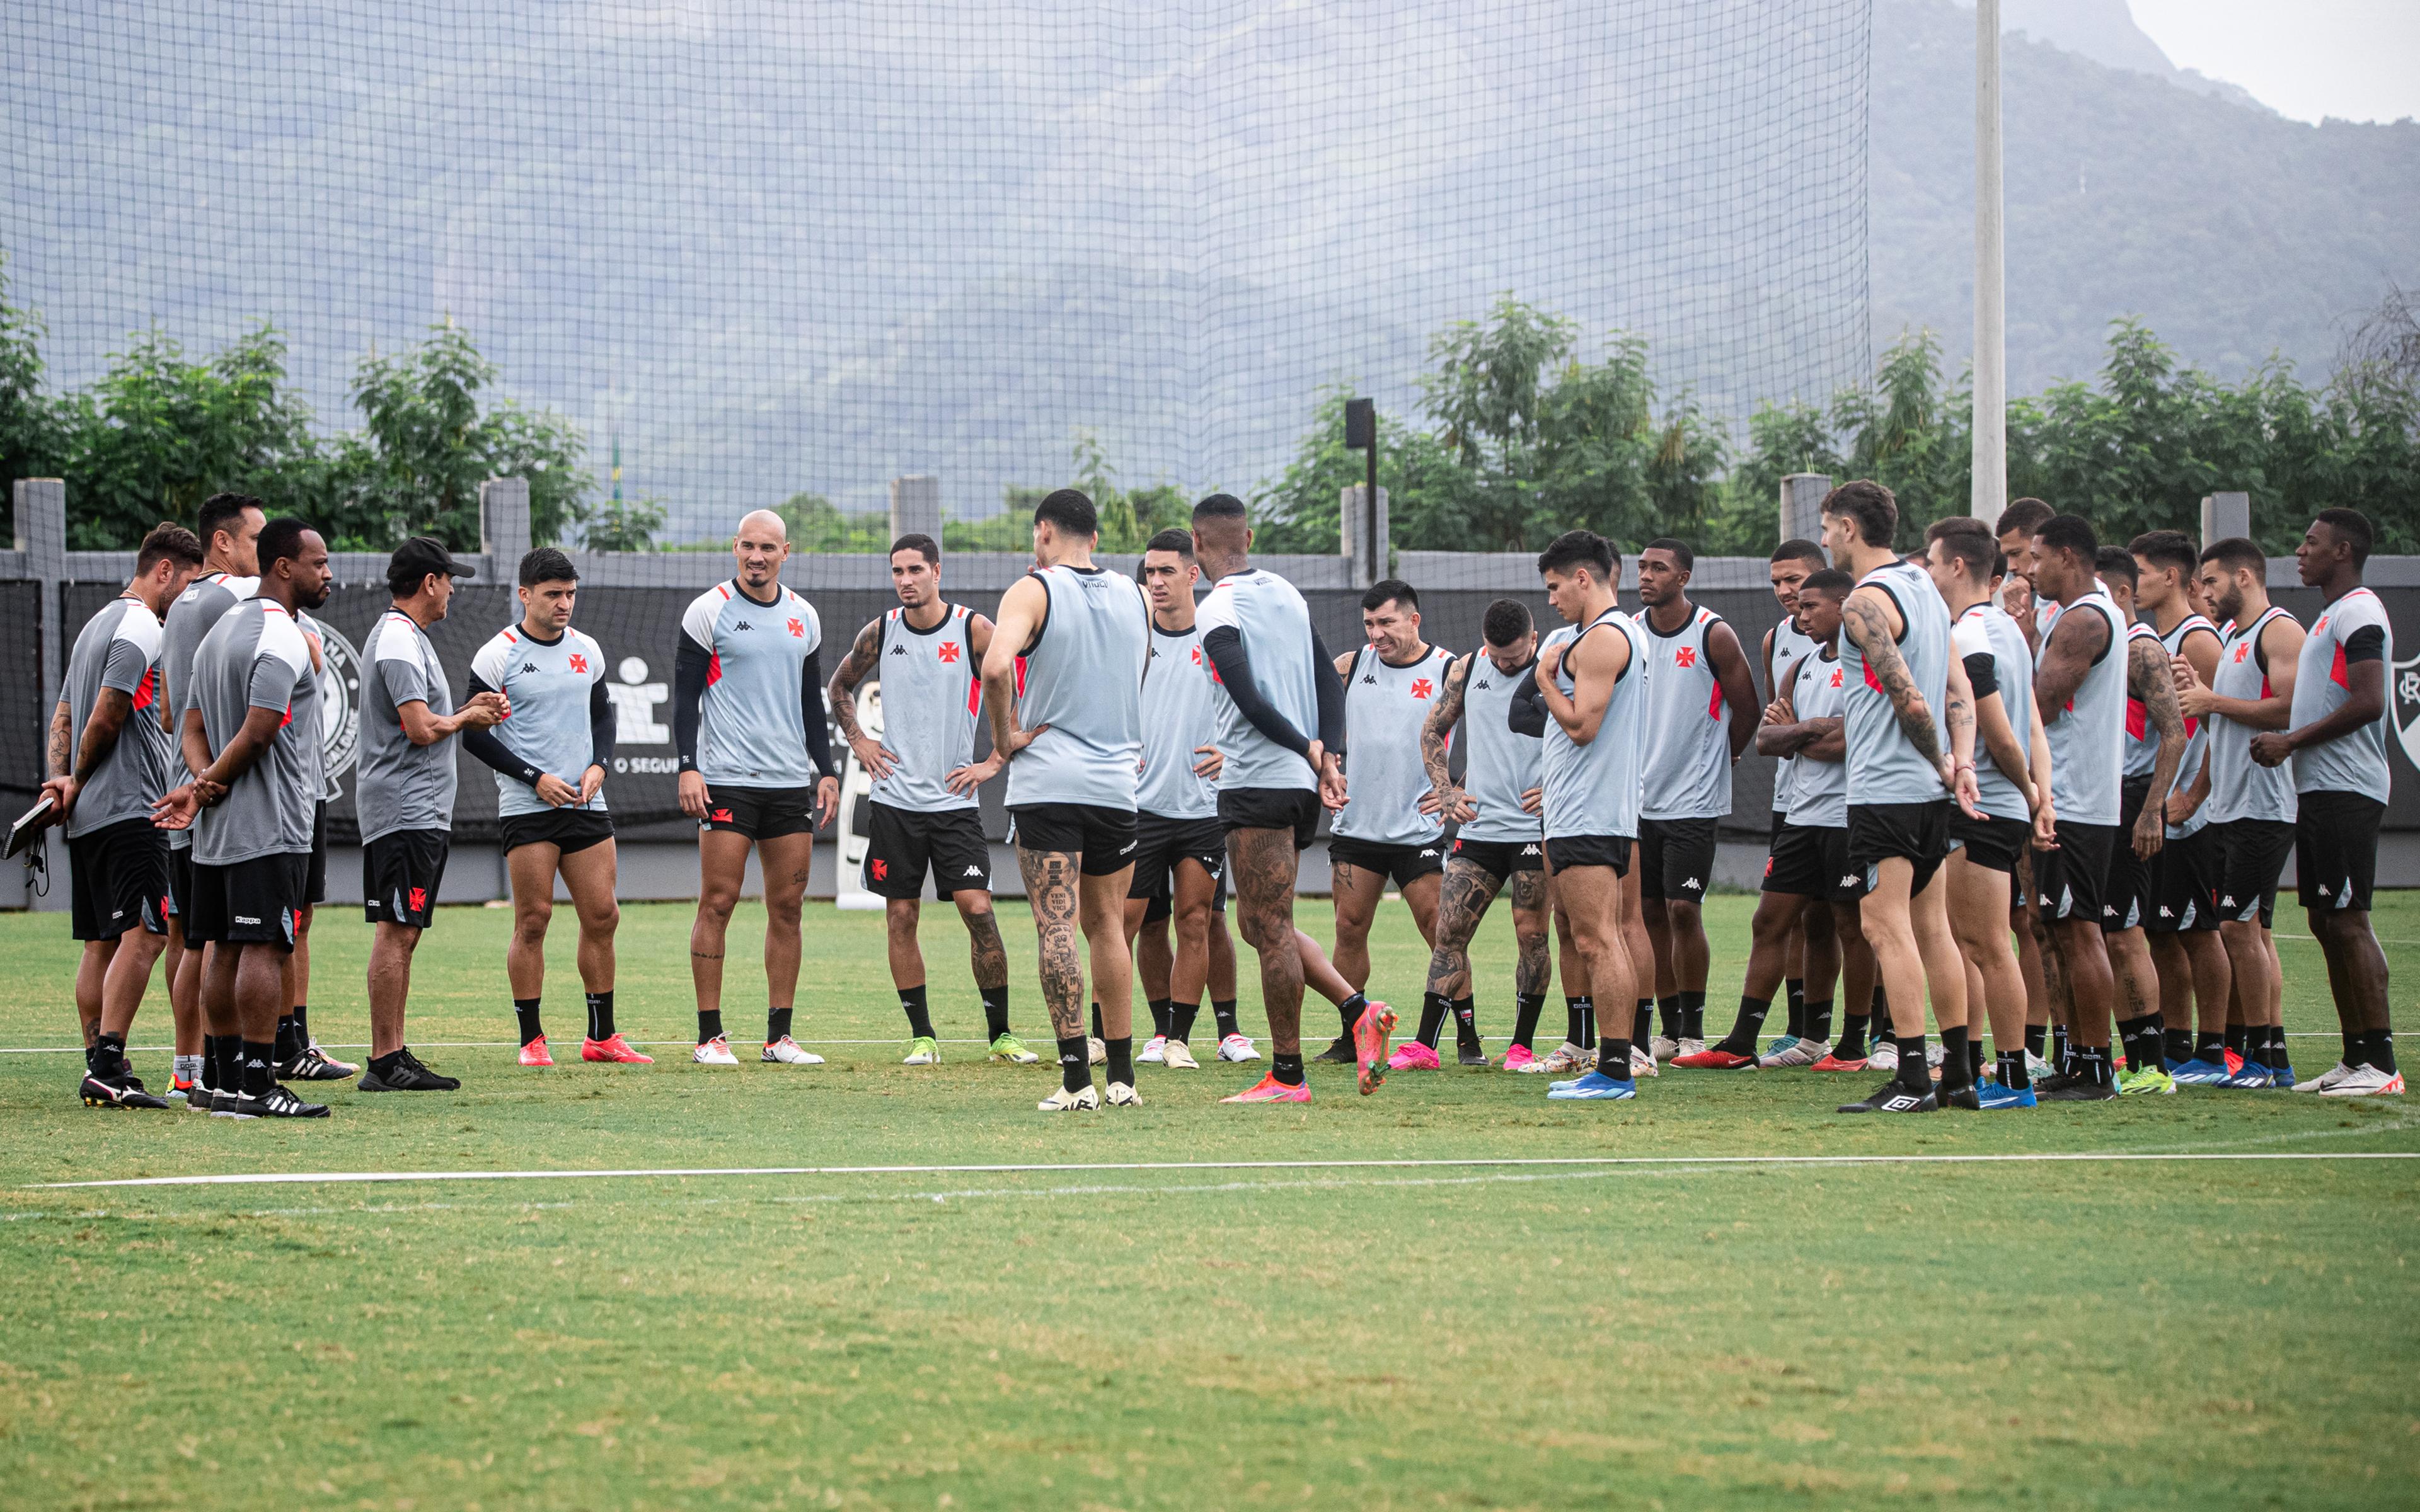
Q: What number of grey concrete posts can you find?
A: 6